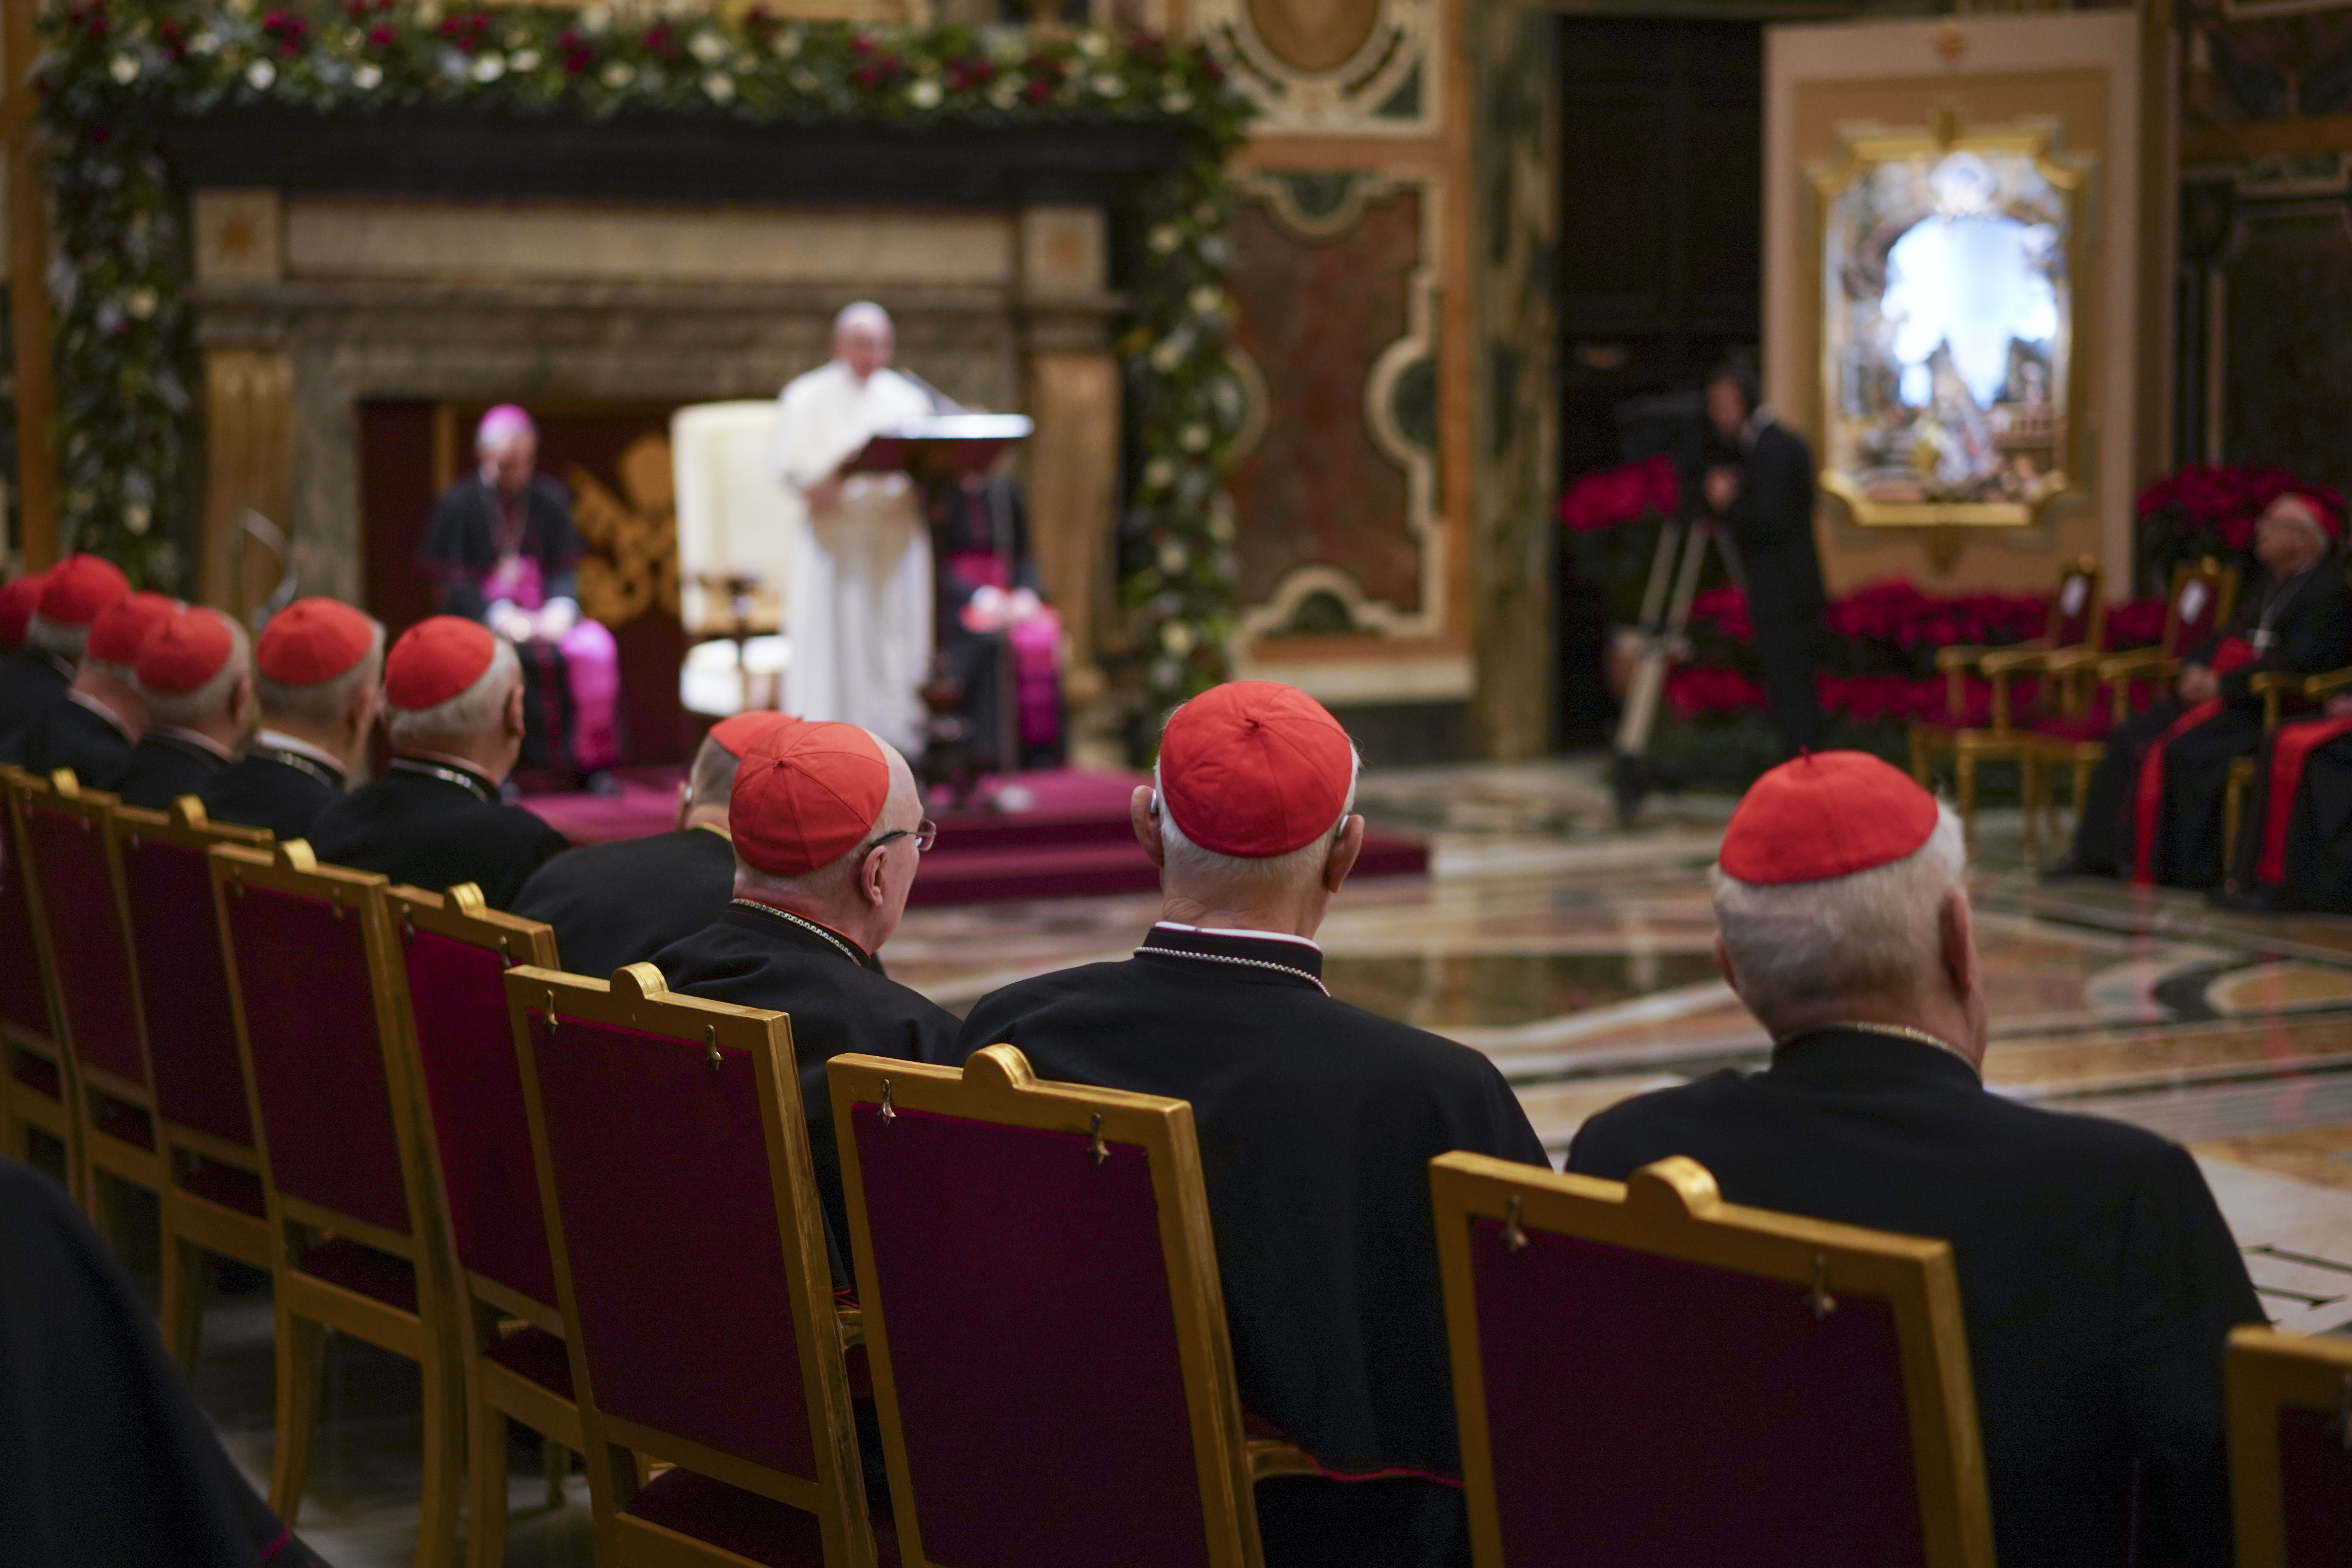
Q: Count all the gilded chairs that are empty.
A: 2